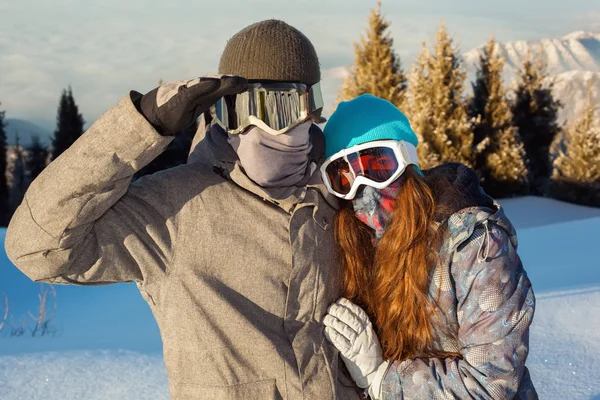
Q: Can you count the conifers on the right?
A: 5